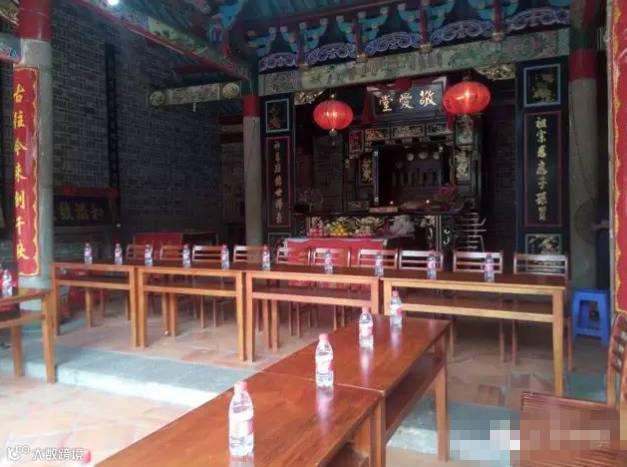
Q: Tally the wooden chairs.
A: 12